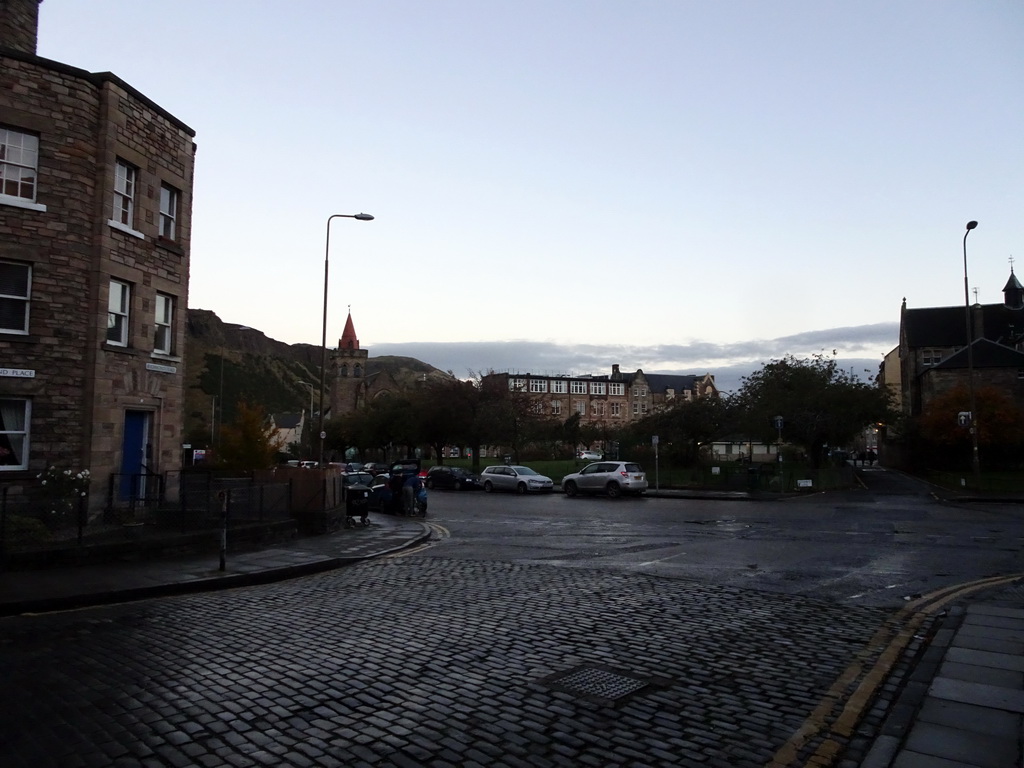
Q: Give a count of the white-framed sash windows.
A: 7